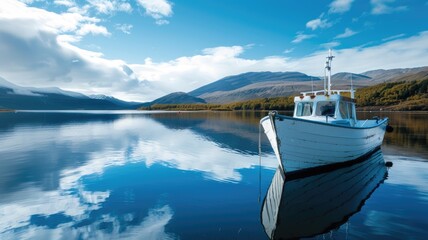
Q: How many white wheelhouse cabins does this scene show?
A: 1